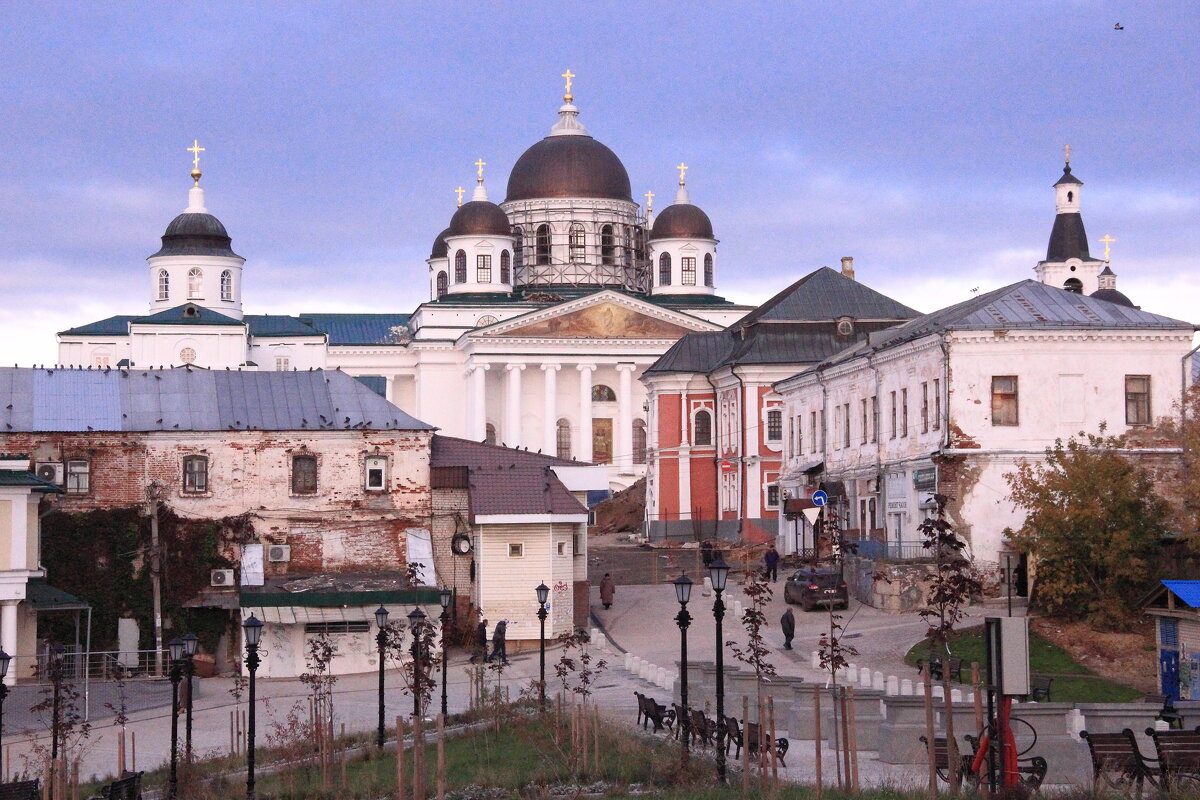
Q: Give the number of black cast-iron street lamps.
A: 11